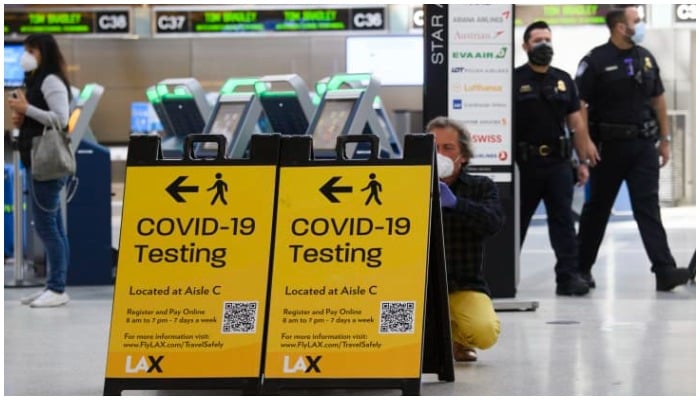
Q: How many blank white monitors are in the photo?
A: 1